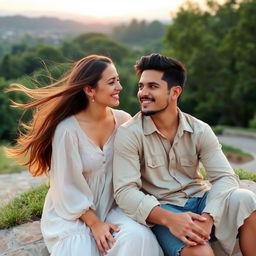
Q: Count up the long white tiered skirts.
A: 1